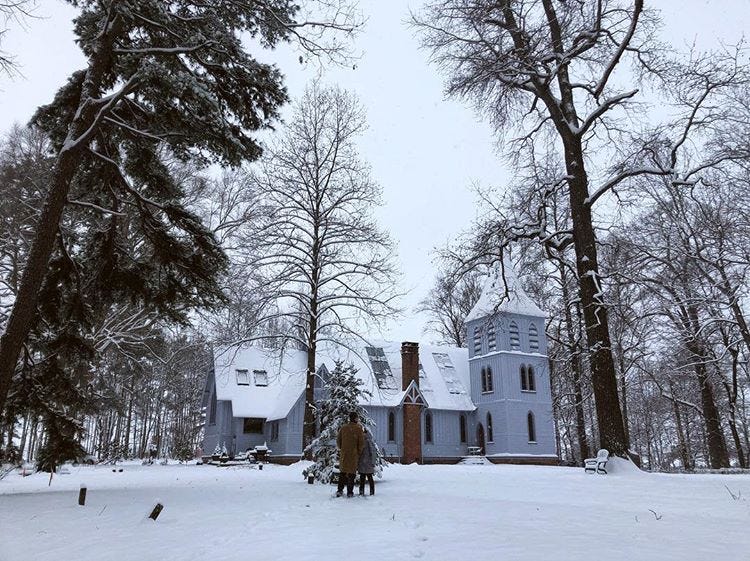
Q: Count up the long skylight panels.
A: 3